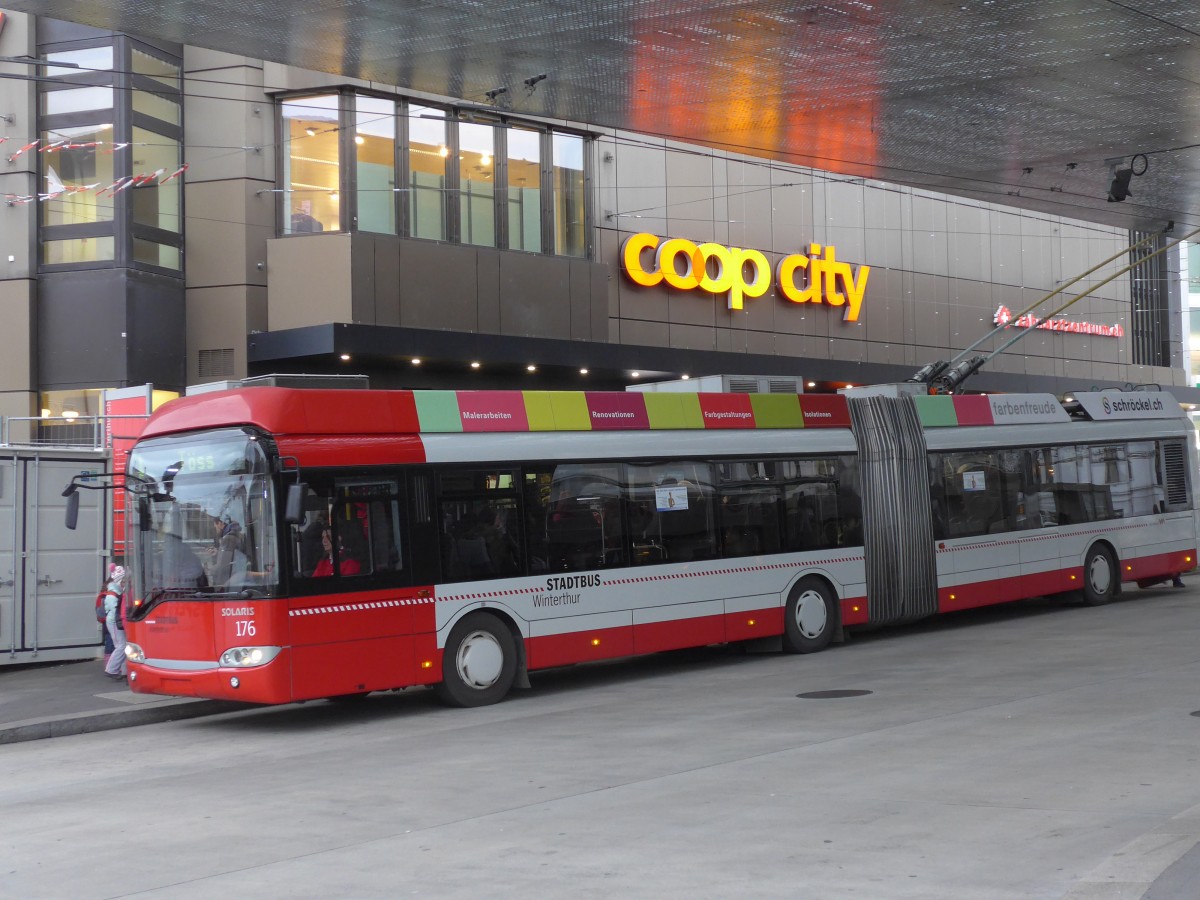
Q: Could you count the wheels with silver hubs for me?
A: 3